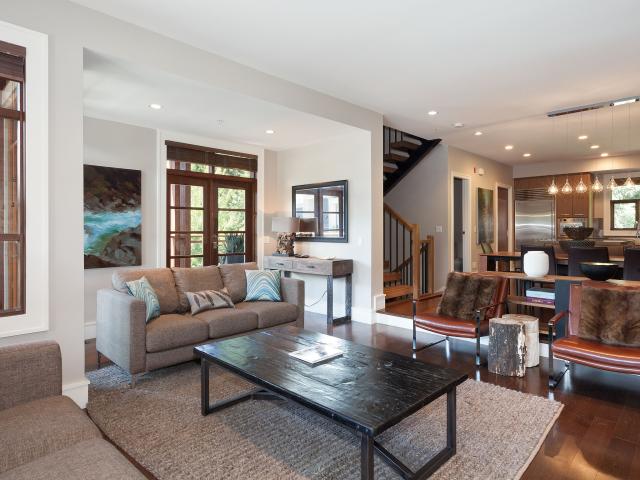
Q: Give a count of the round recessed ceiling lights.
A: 9